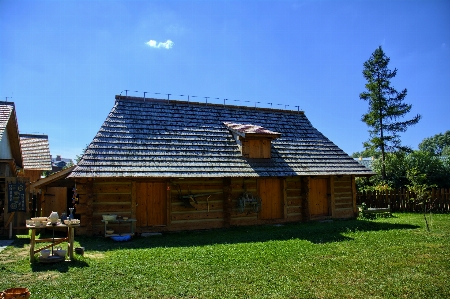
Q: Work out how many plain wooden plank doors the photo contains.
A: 3